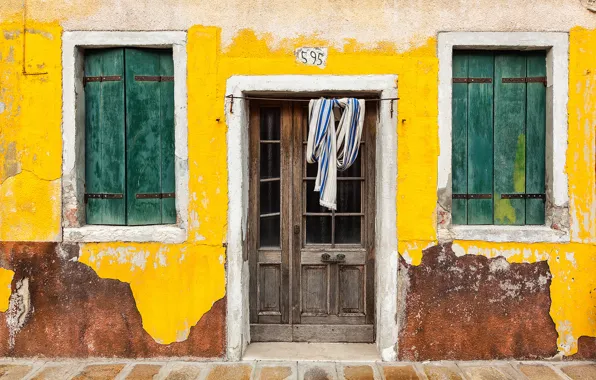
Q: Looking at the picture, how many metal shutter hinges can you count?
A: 8